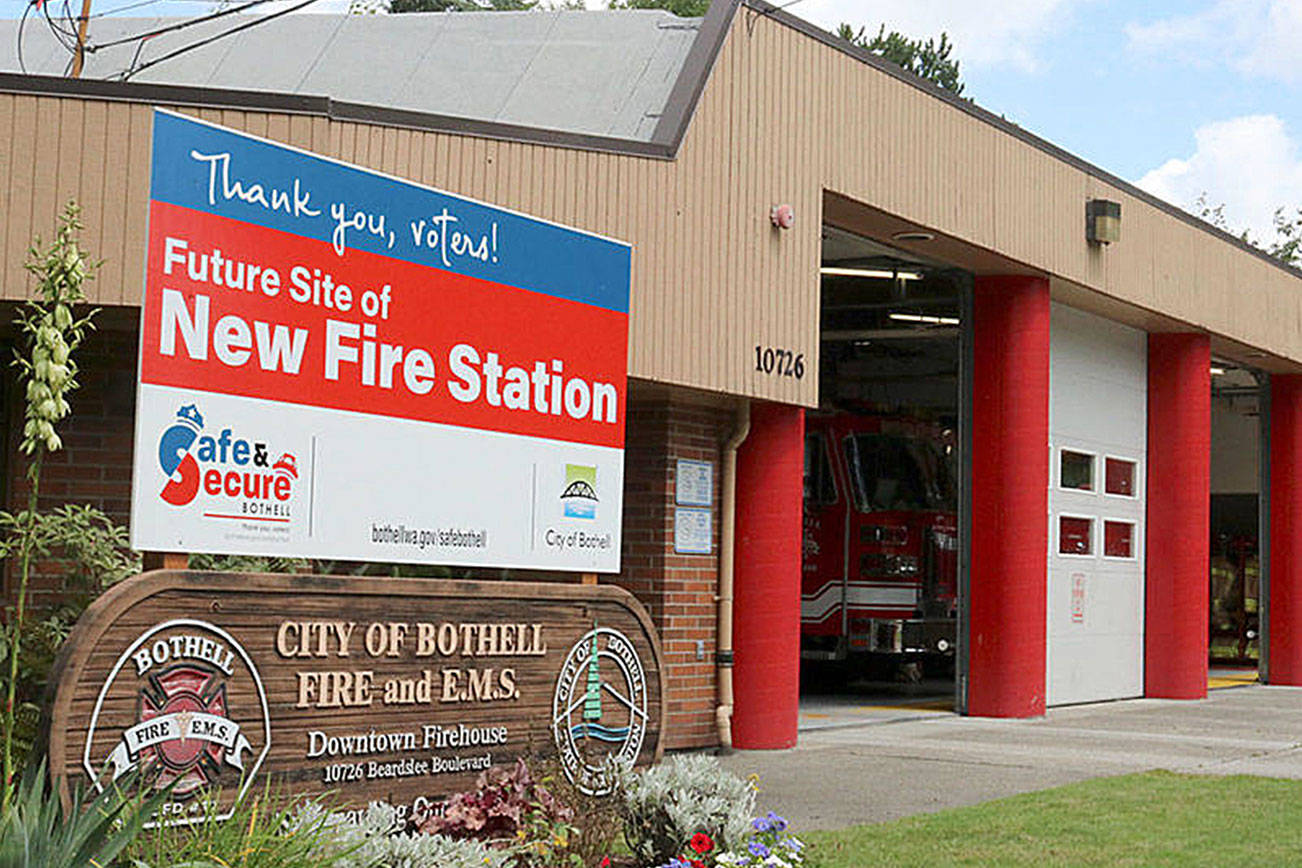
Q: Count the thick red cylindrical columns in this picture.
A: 4